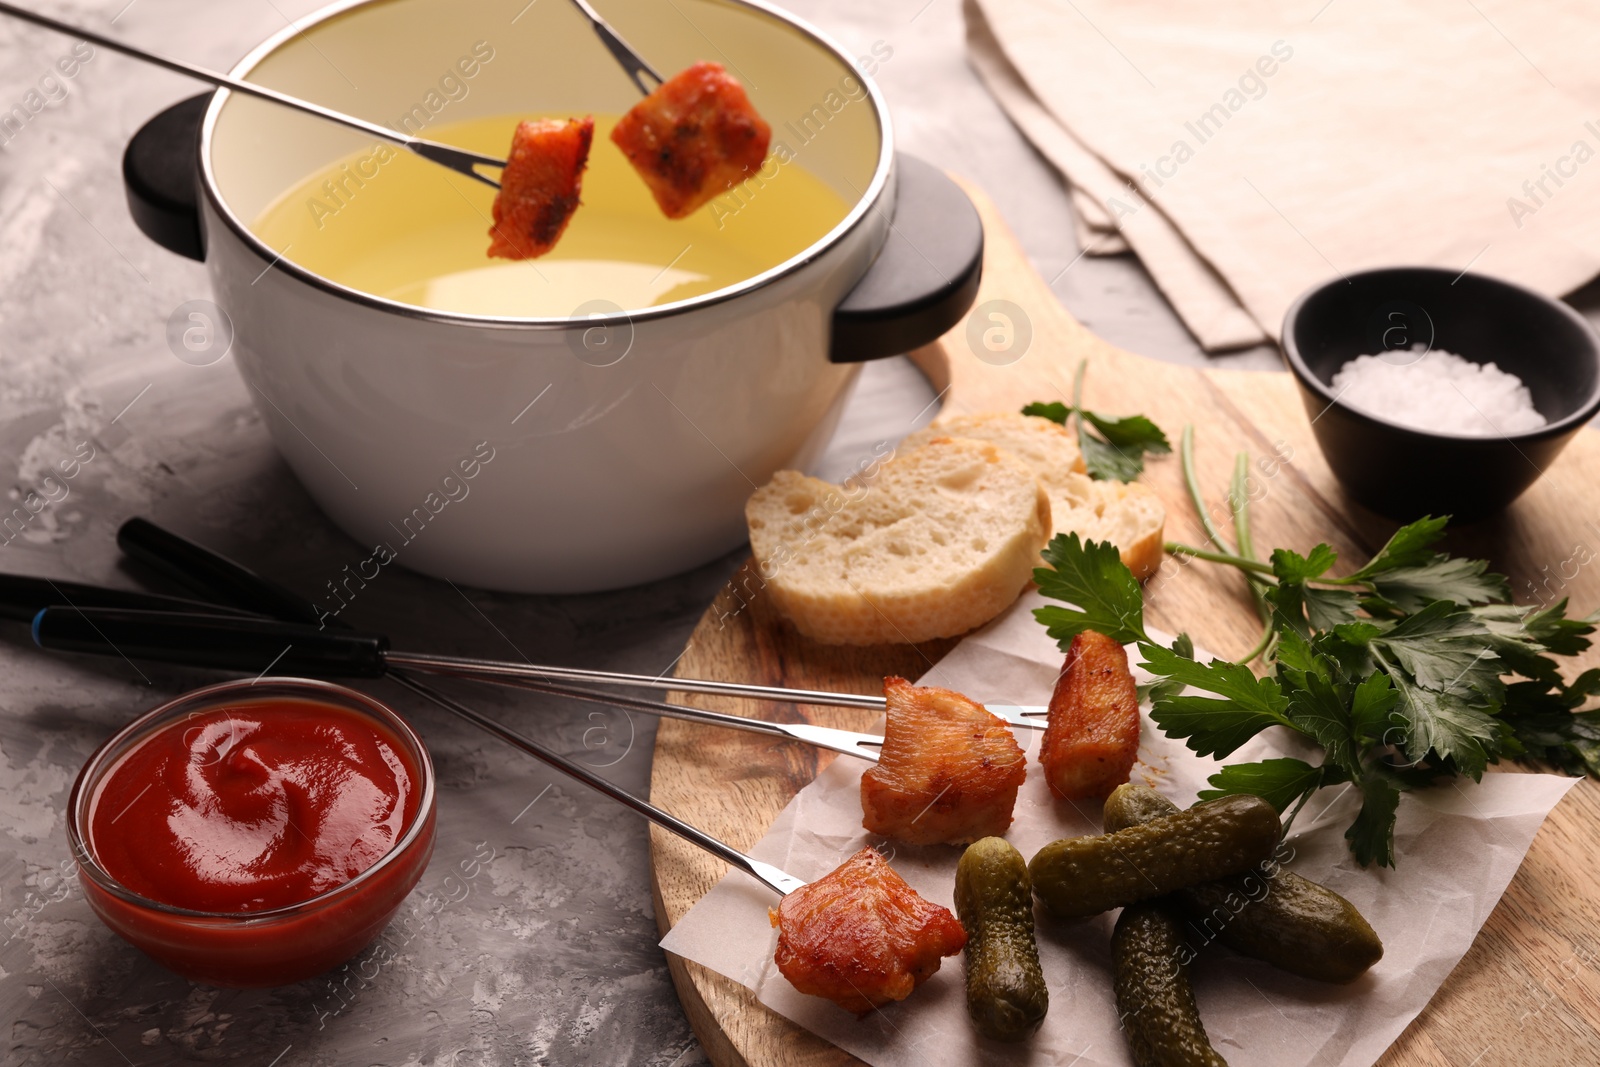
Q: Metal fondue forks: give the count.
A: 5